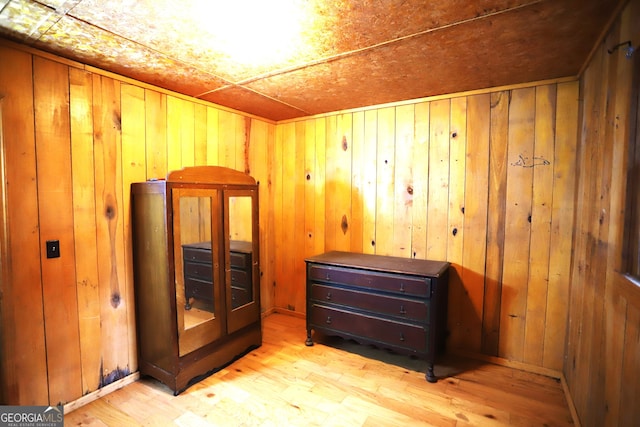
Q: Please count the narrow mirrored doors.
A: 2